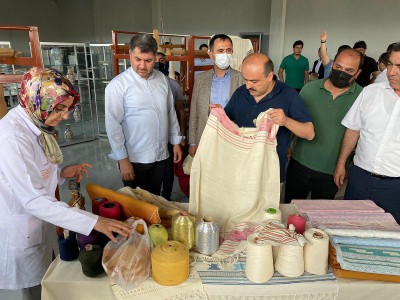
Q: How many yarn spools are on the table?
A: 14